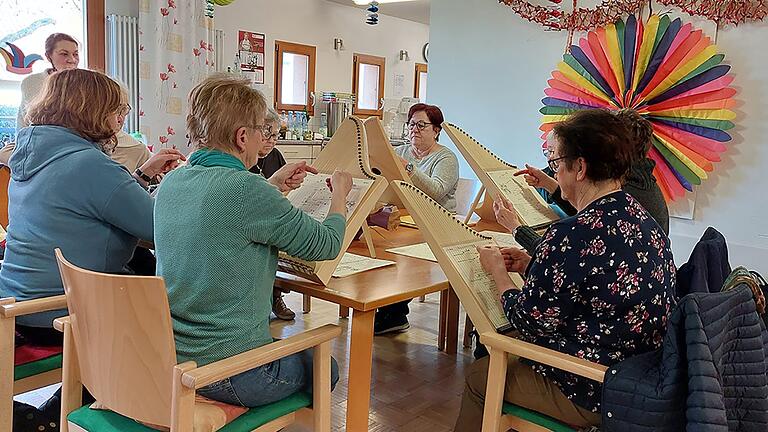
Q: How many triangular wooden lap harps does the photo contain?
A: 4